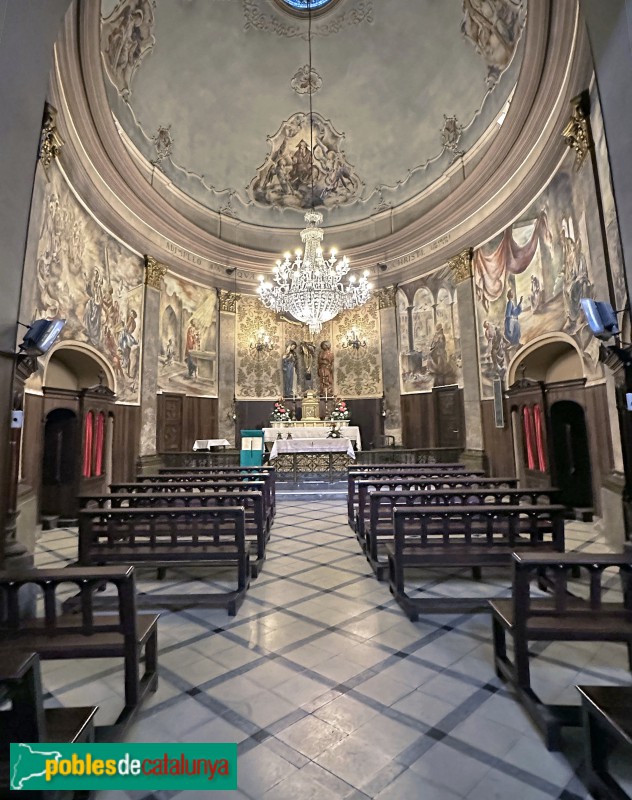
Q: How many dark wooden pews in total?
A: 14